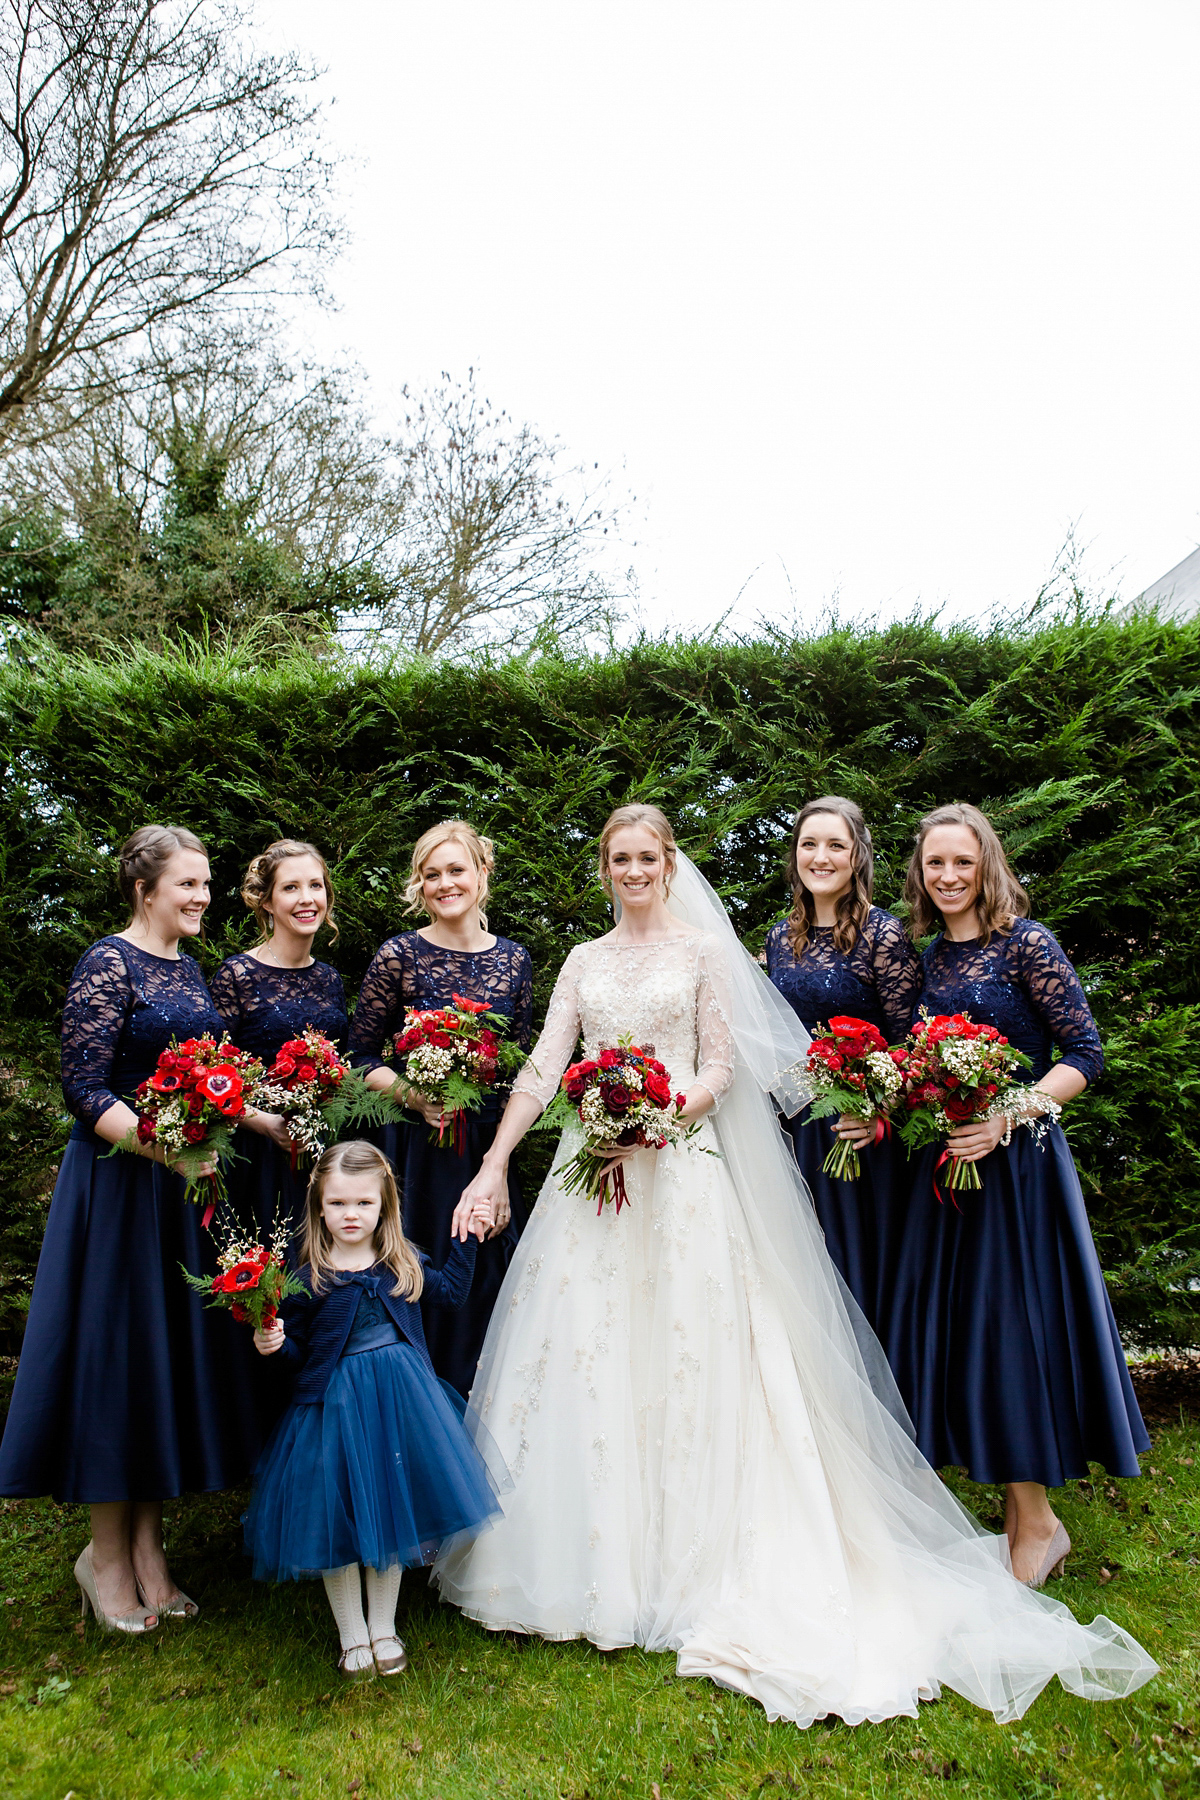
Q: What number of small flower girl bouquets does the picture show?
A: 1